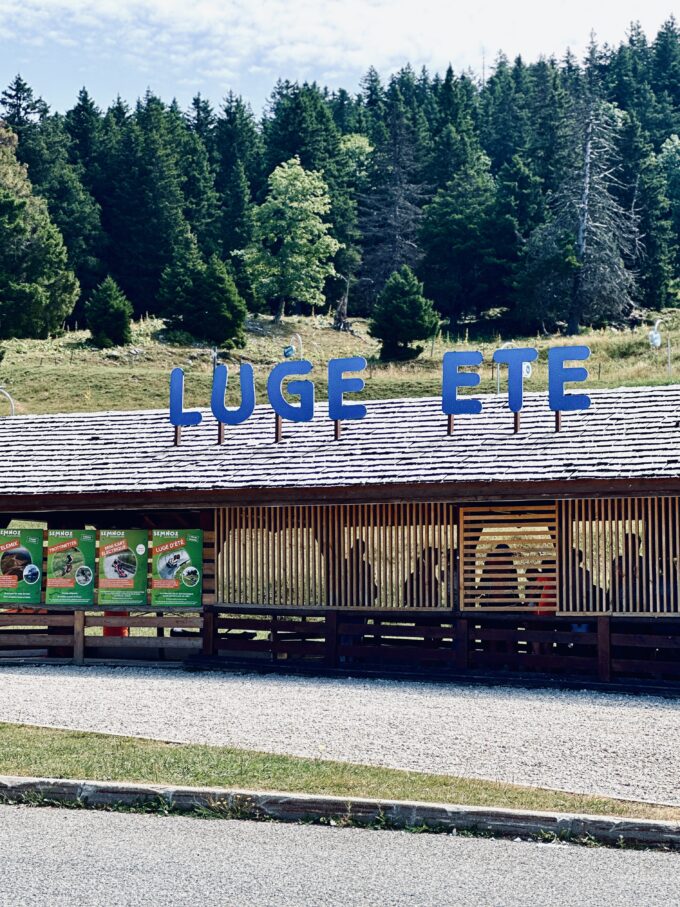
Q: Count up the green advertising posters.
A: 4